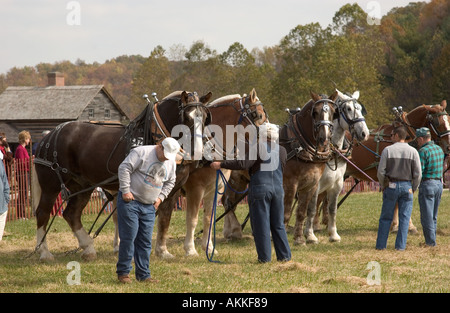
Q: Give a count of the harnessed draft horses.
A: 5